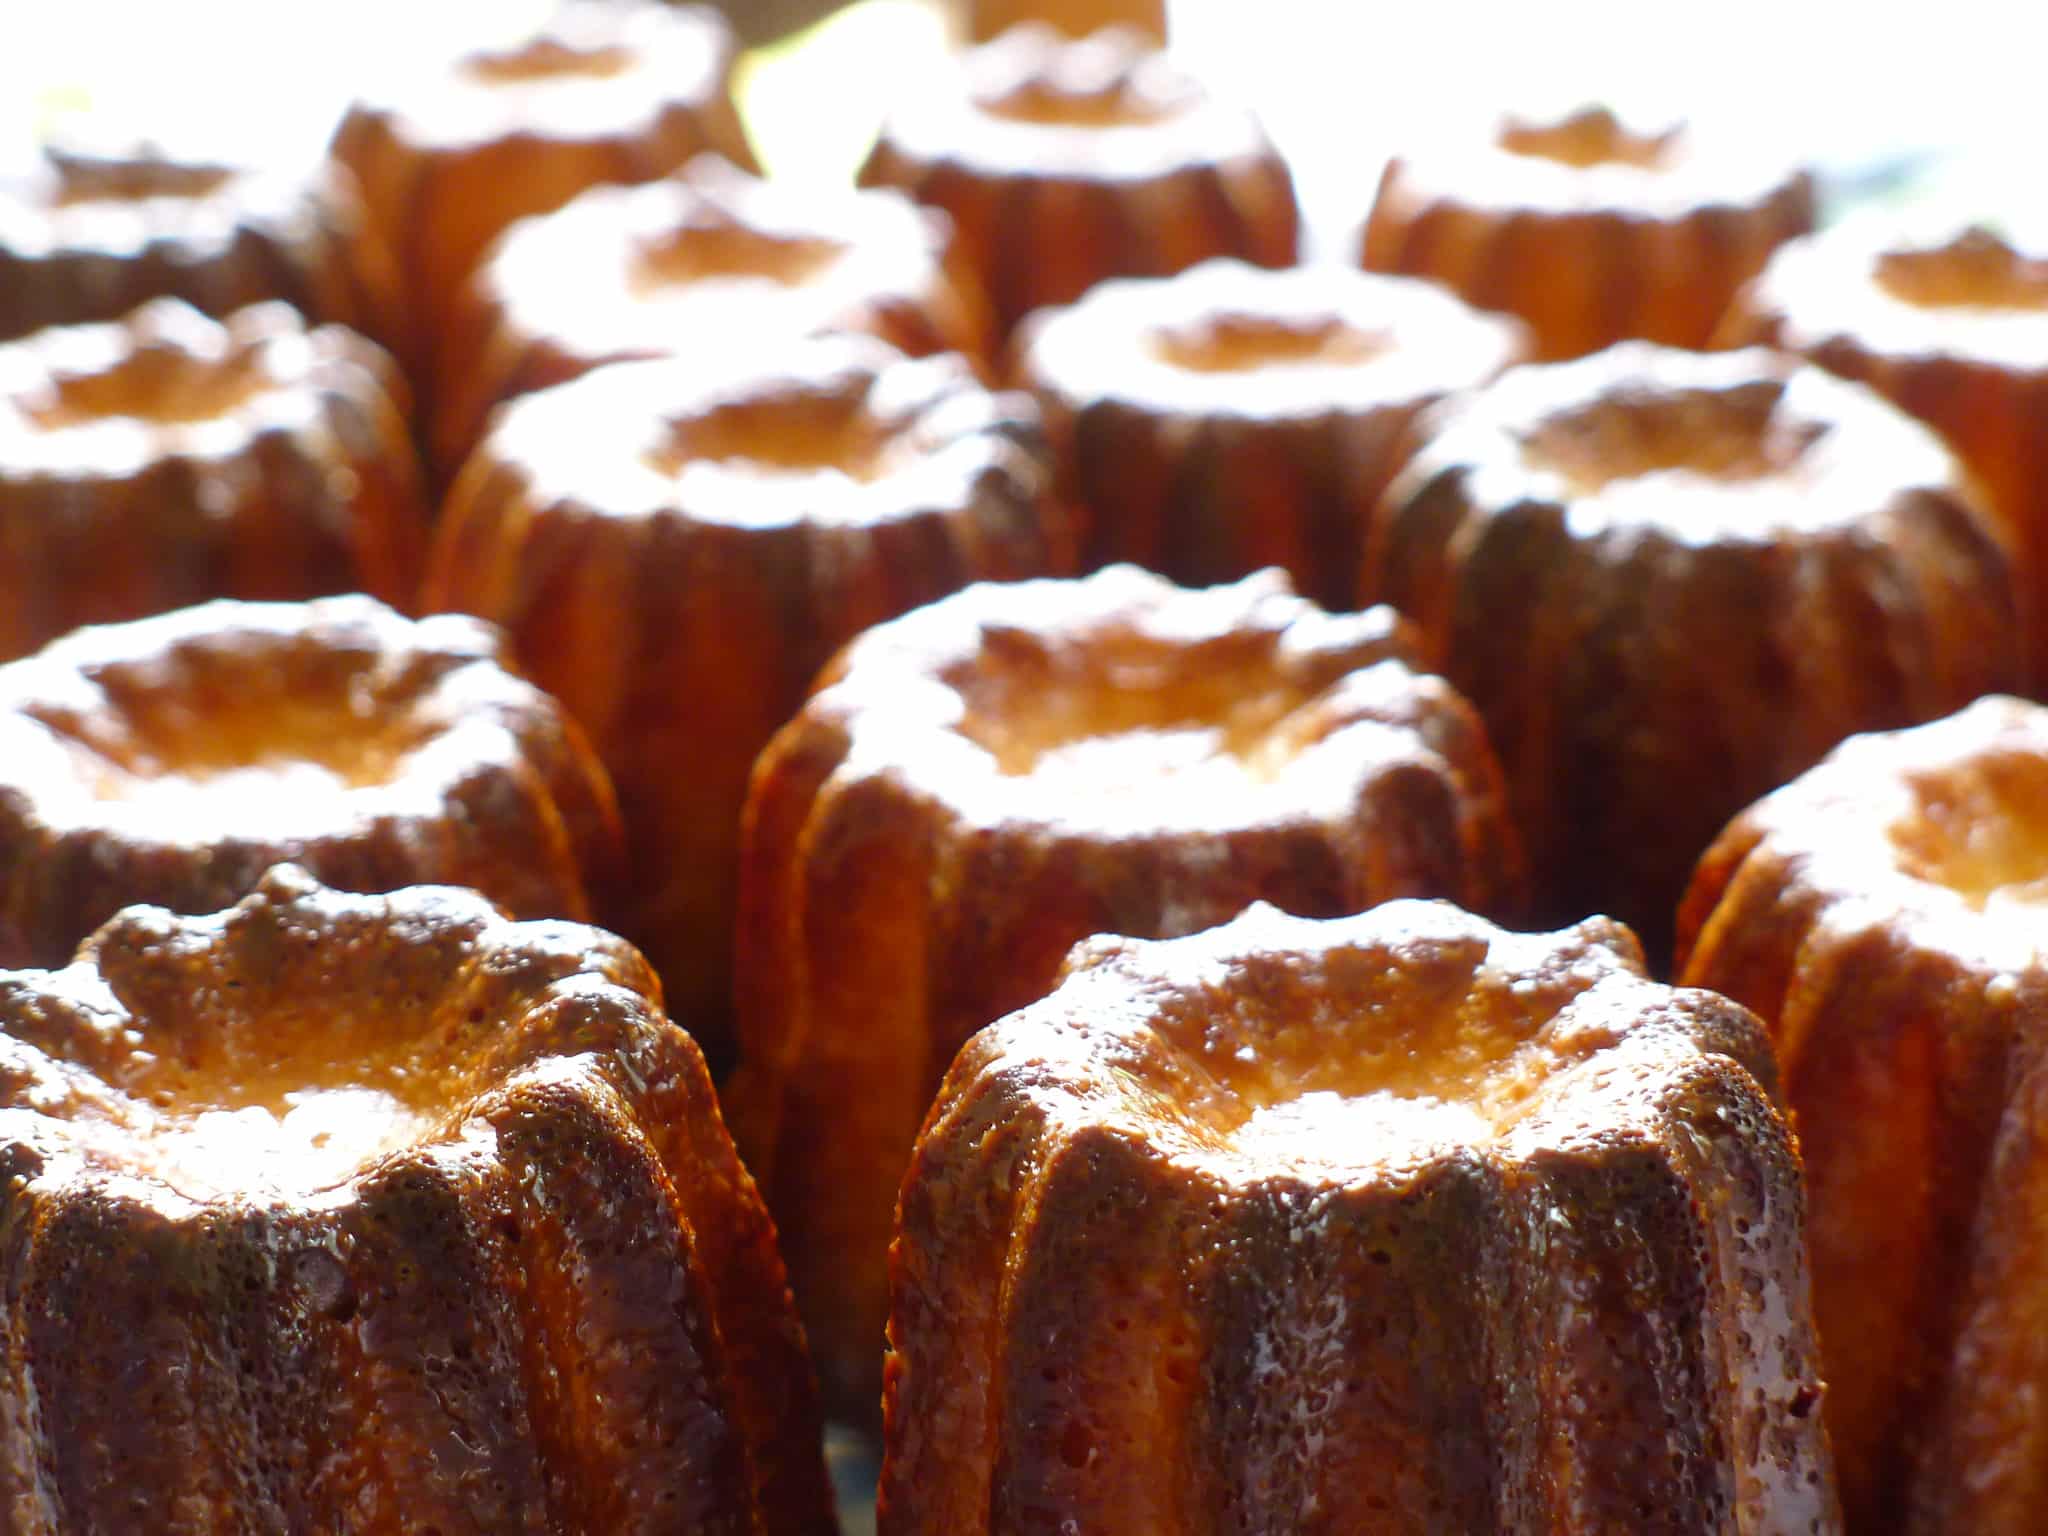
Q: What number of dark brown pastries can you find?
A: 15